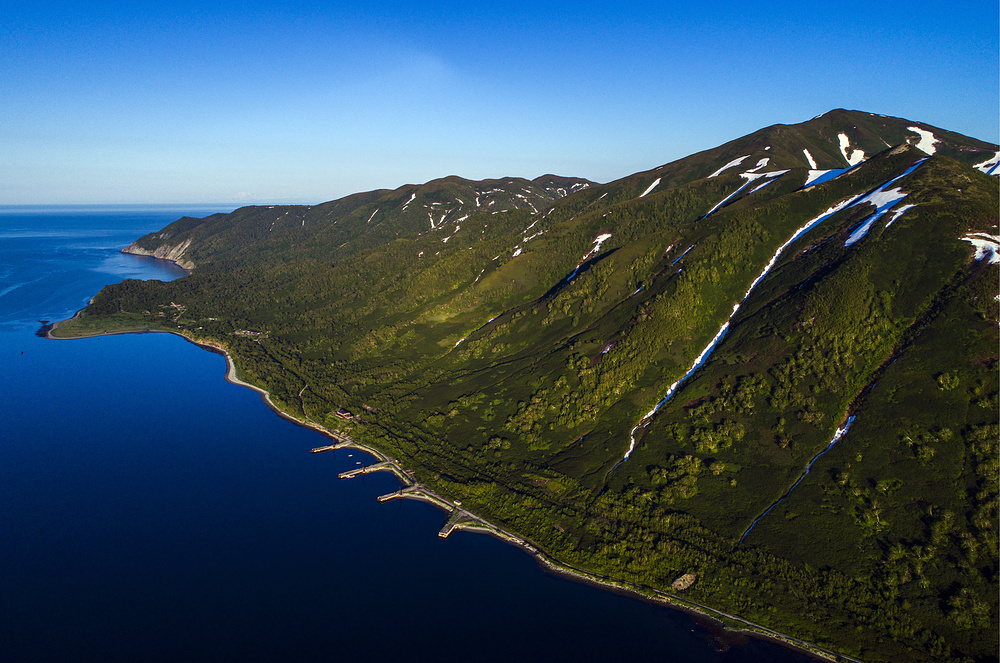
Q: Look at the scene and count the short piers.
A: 4